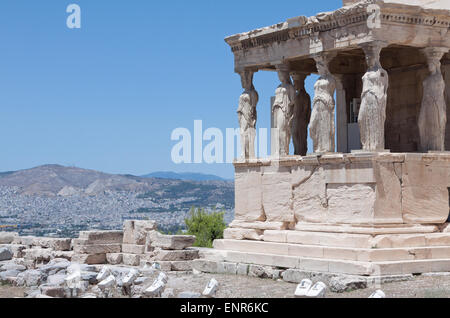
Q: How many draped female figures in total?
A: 6